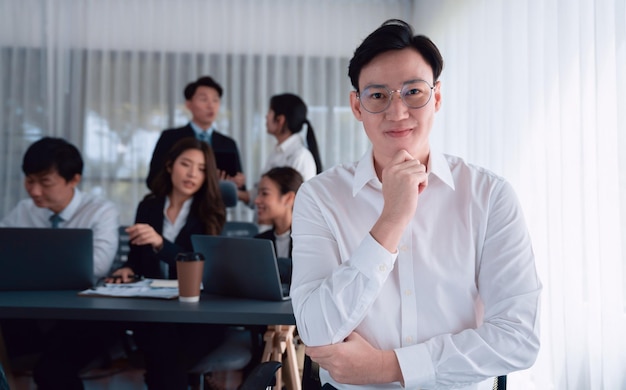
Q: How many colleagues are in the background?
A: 5